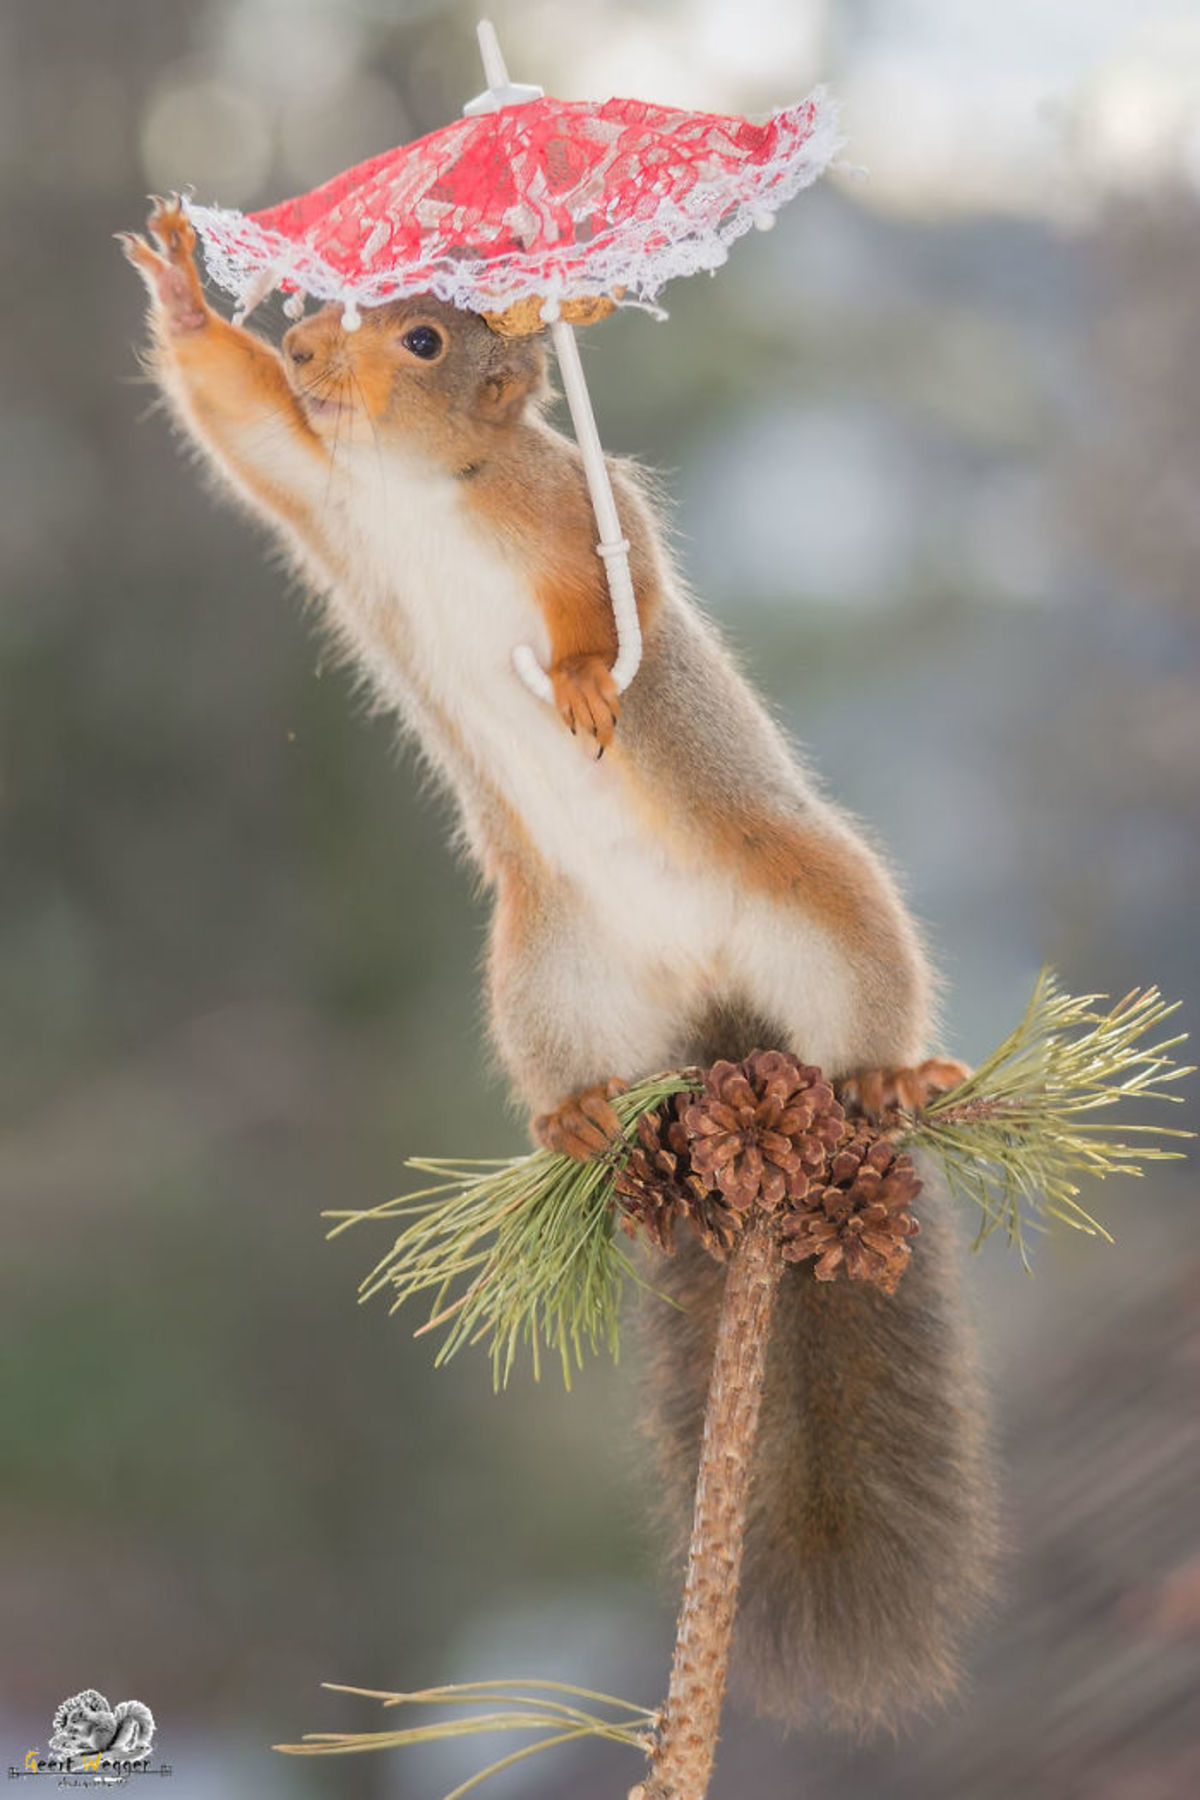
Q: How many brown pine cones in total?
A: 3